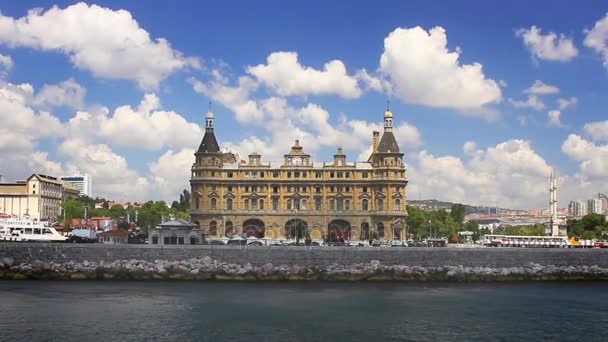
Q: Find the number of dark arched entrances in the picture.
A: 3